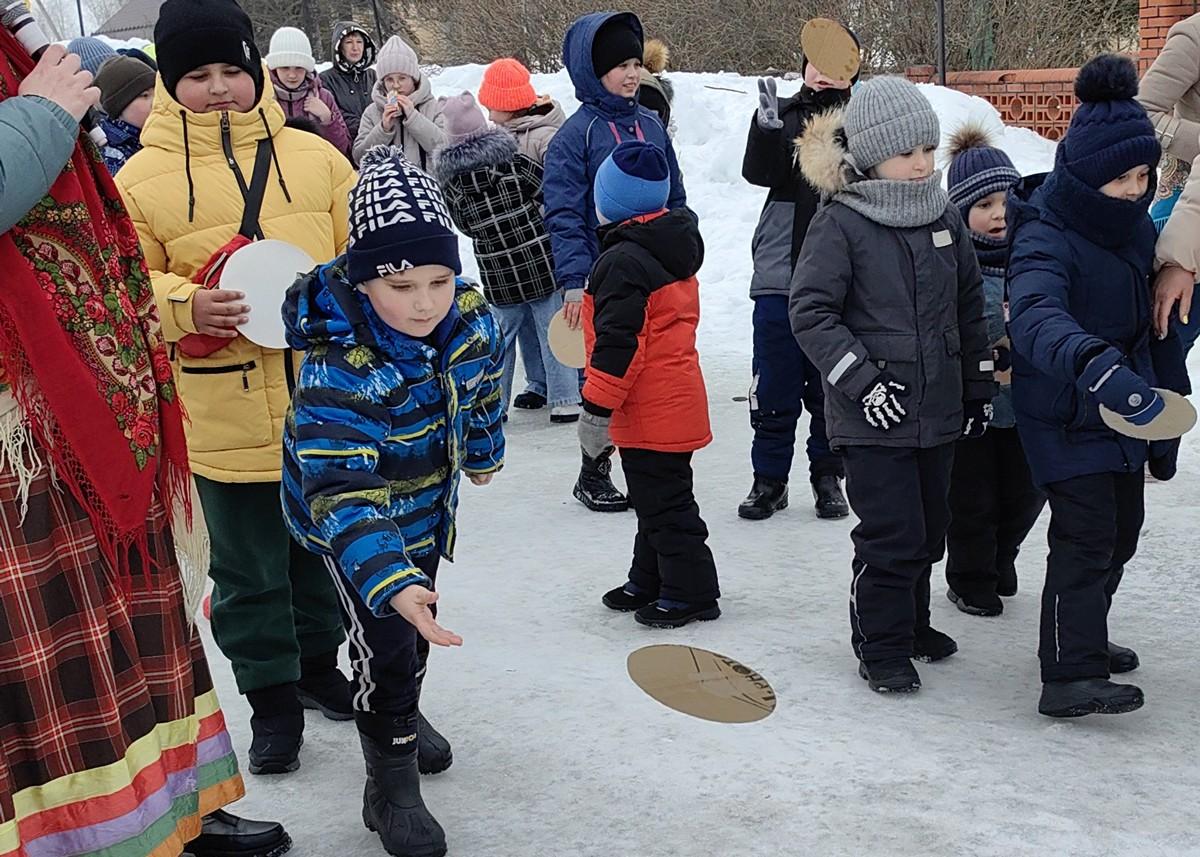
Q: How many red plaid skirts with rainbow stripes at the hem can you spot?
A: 1